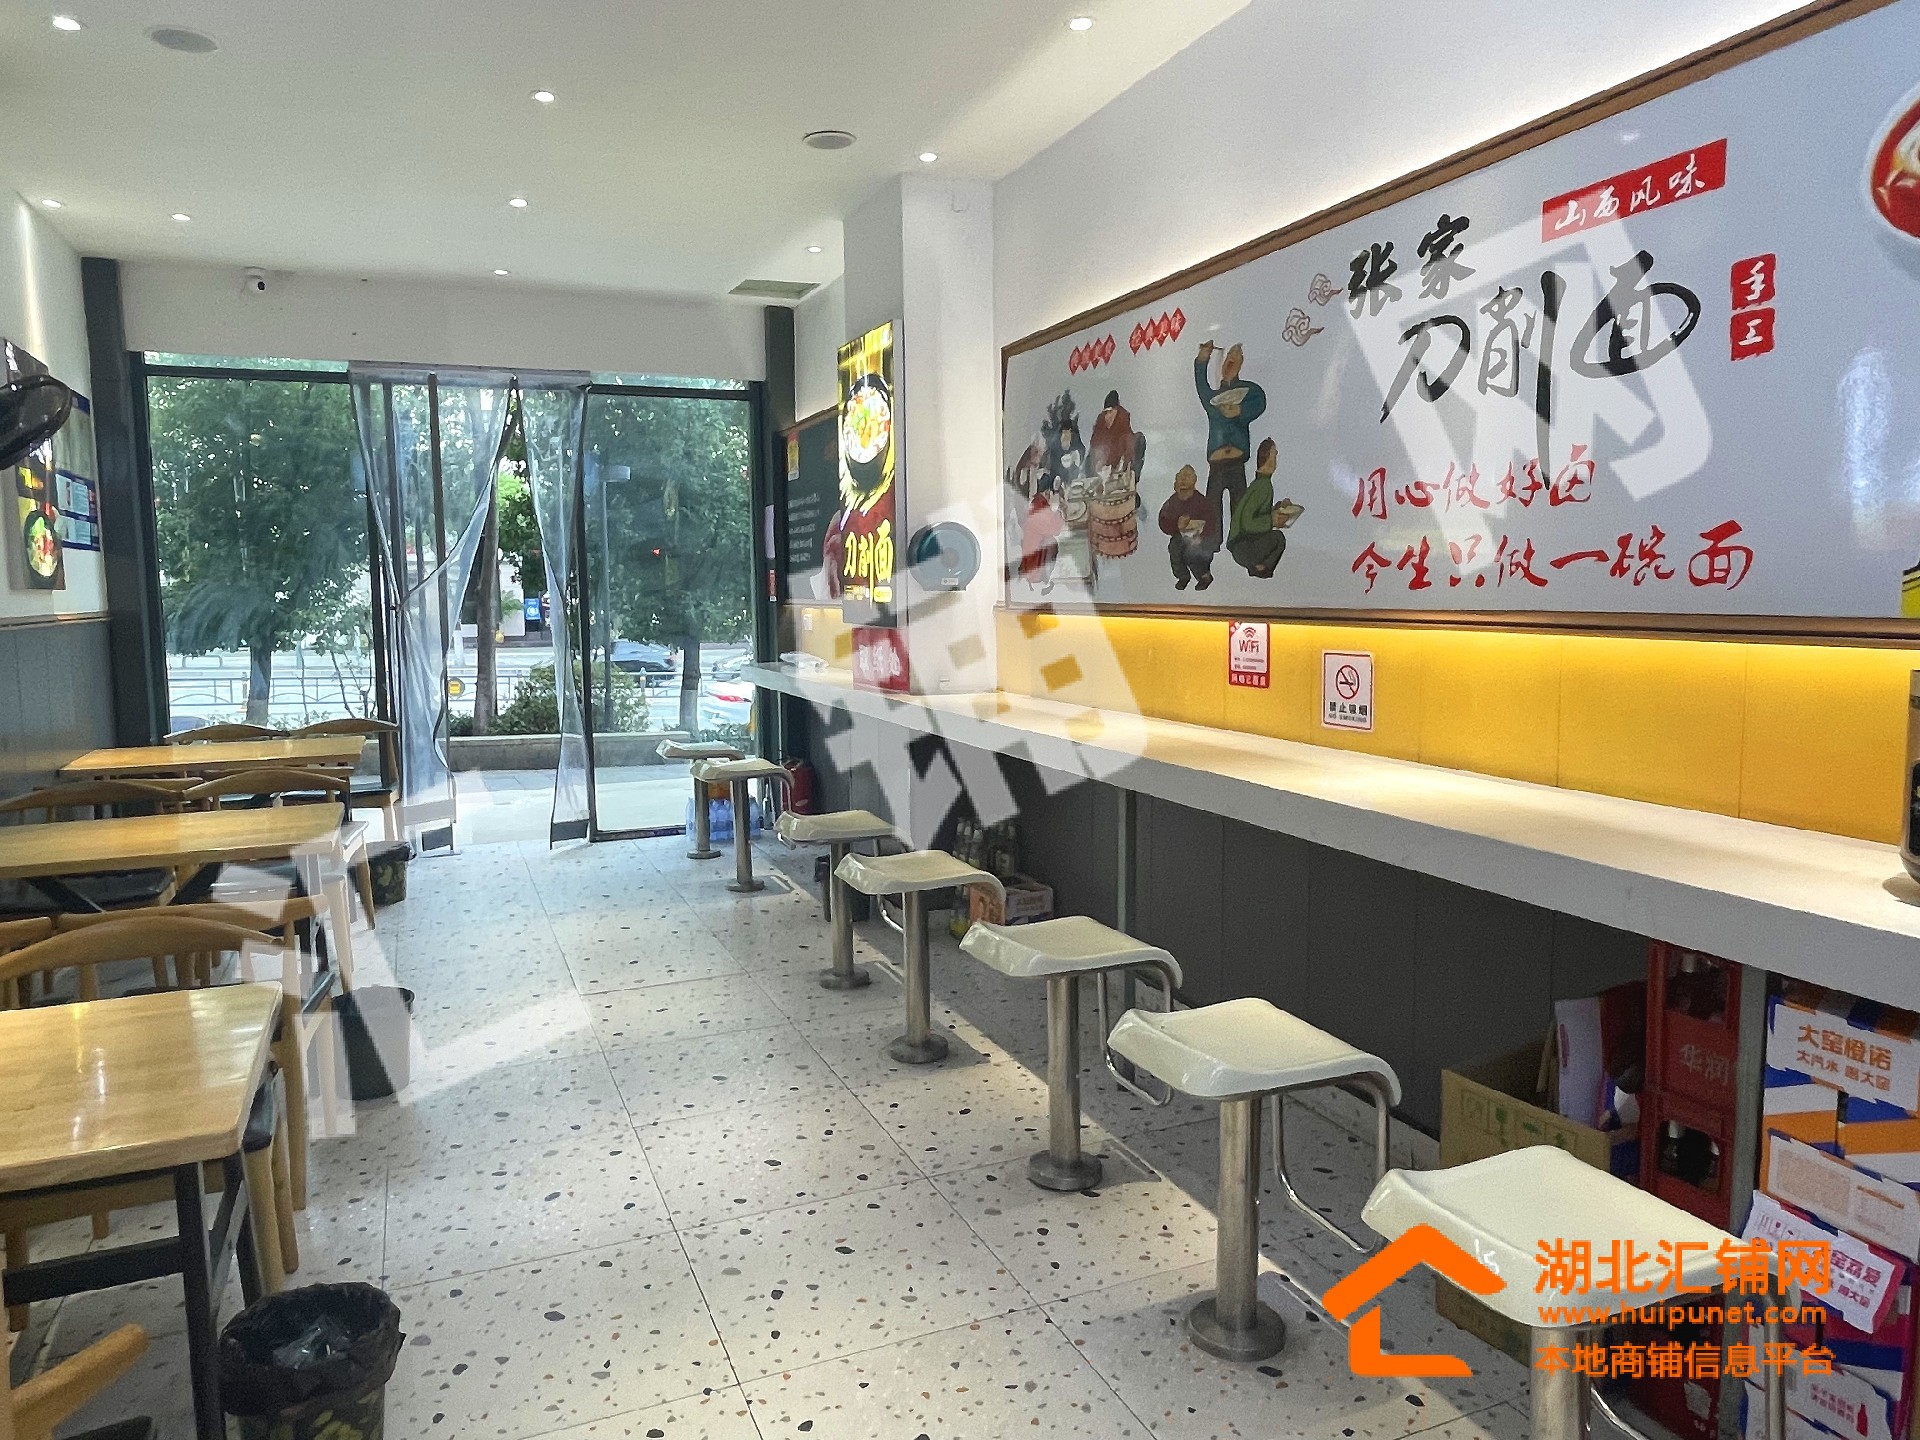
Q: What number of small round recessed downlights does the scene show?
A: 9